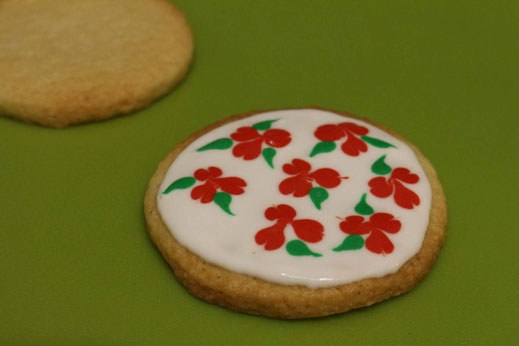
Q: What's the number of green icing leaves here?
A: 12